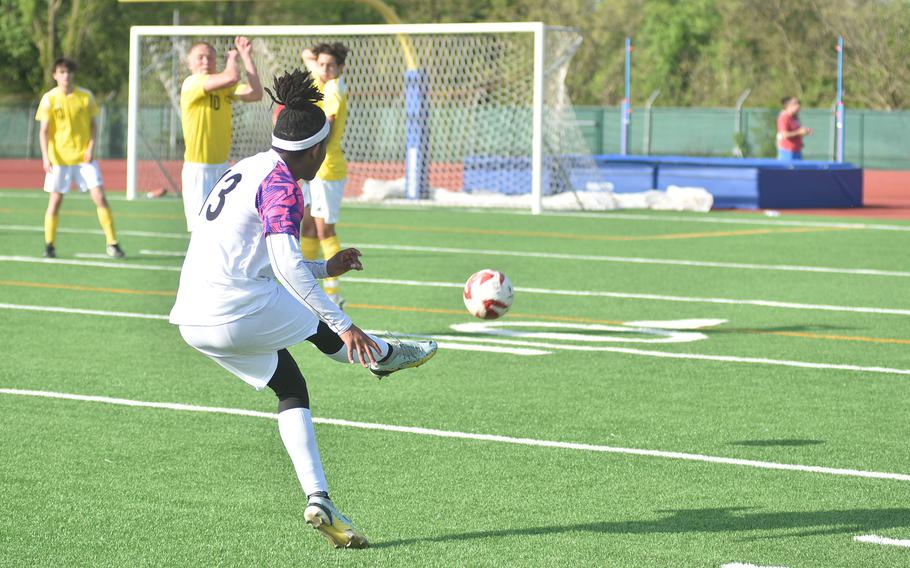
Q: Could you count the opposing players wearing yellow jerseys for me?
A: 3